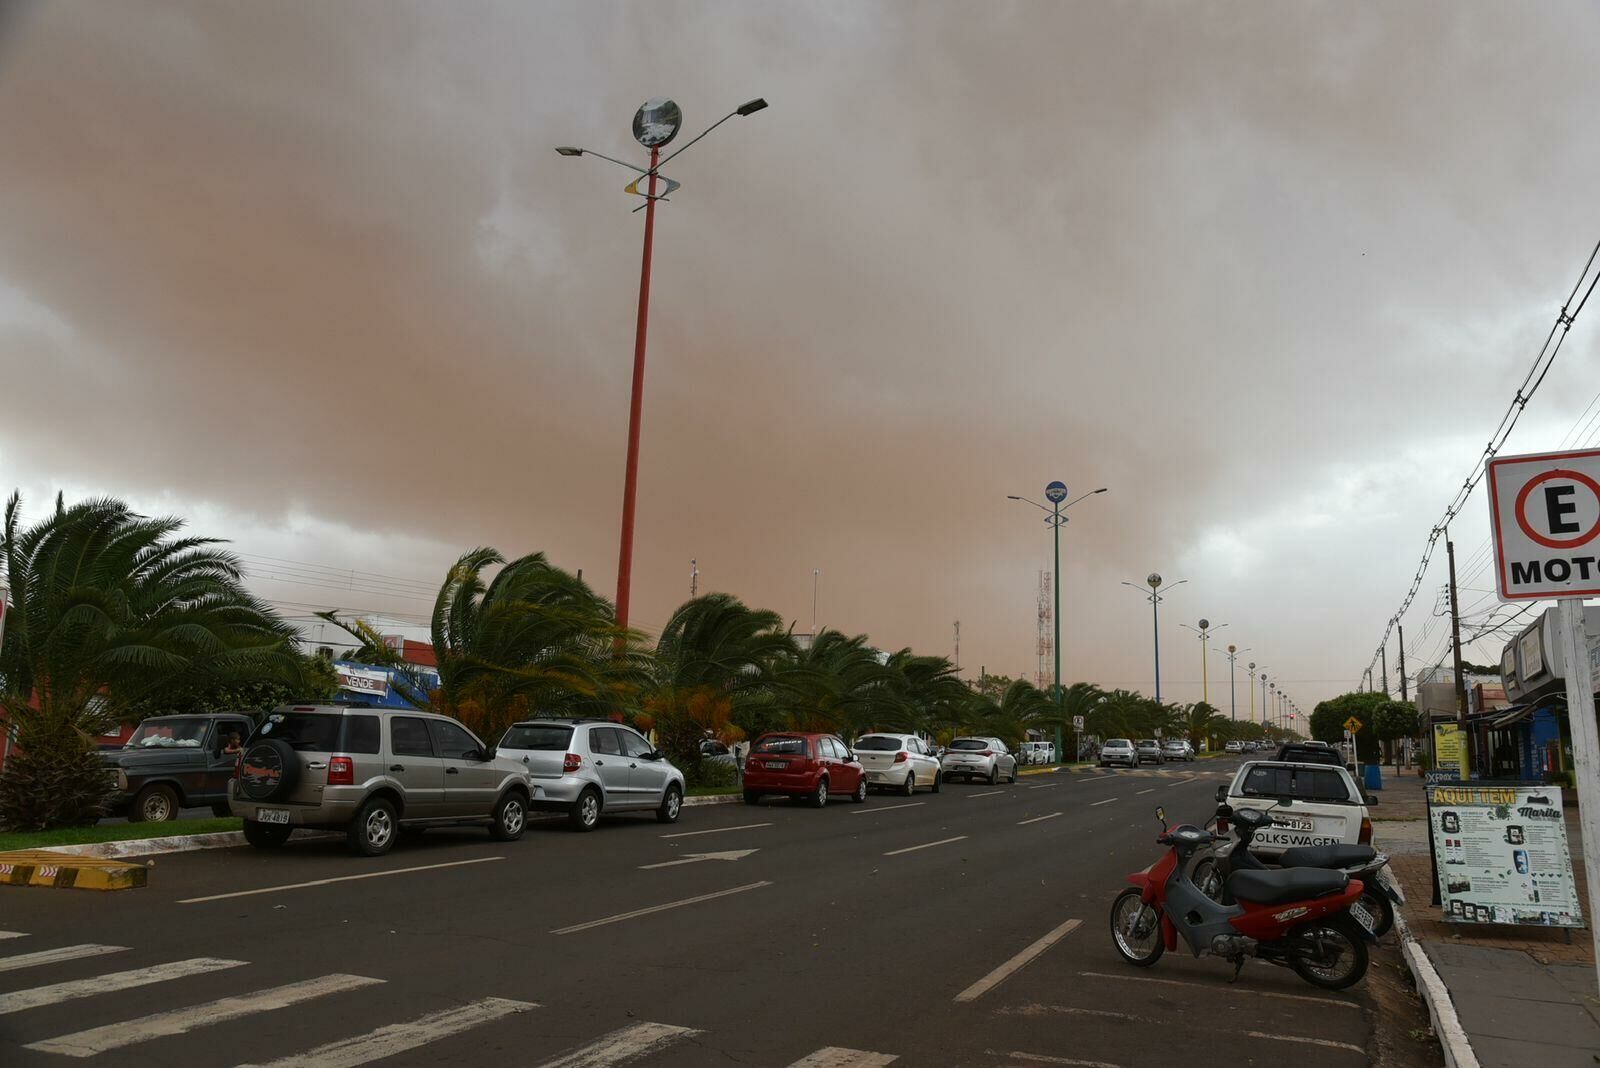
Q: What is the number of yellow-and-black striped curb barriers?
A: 1